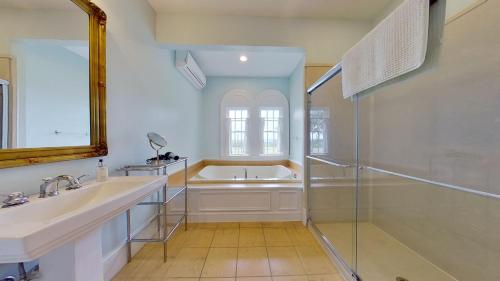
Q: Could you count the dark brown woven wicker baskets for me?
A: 0